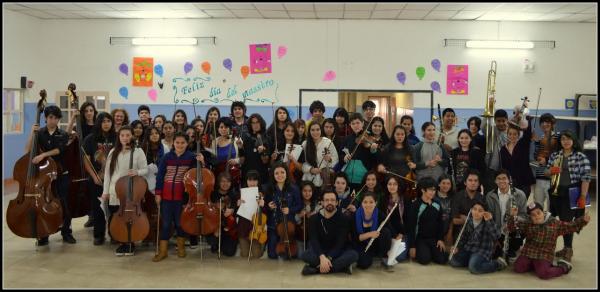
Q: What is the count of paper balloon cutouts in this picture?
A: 14